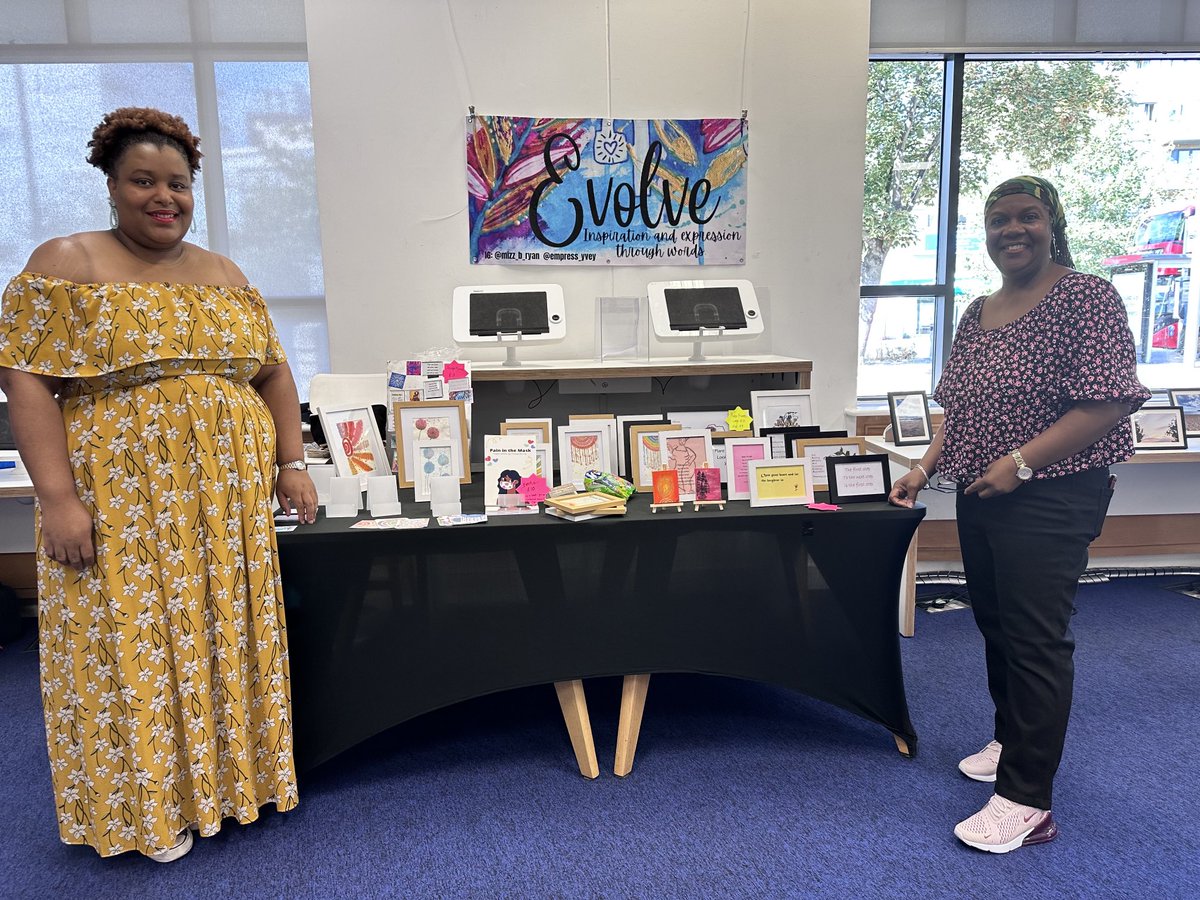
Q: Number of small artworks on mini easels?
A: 2